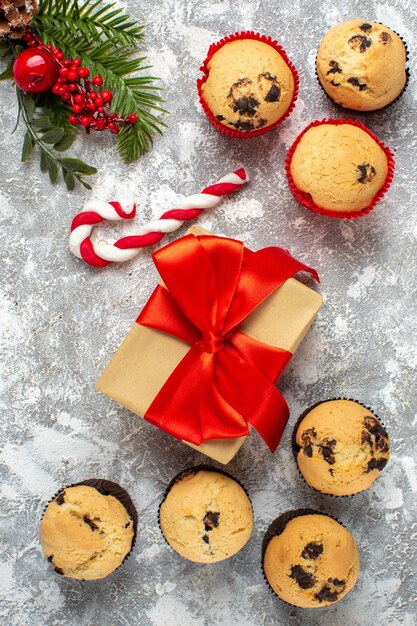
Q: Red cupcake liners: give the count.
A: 2